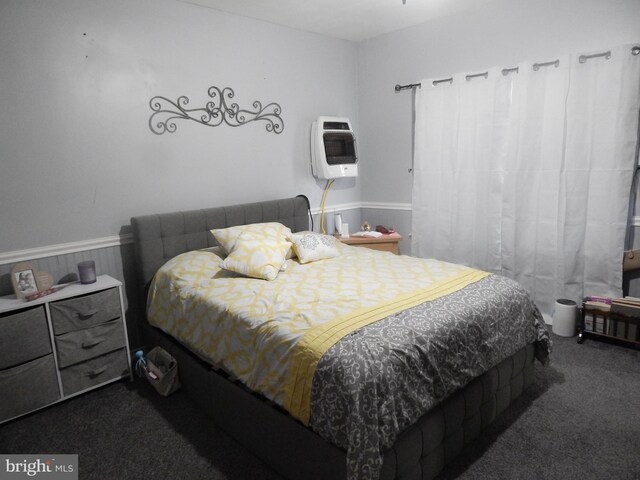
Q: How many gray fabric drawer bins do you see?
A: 5